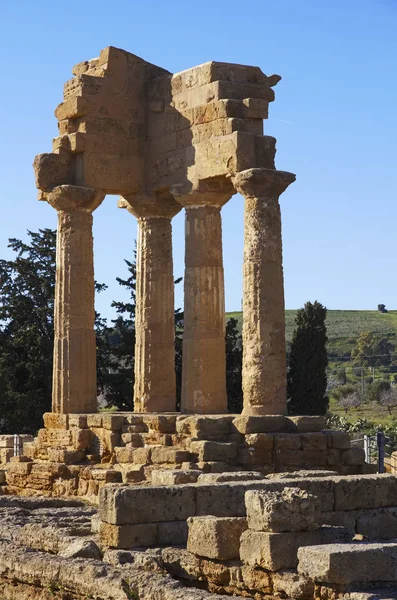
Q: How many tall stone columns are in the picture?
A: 4